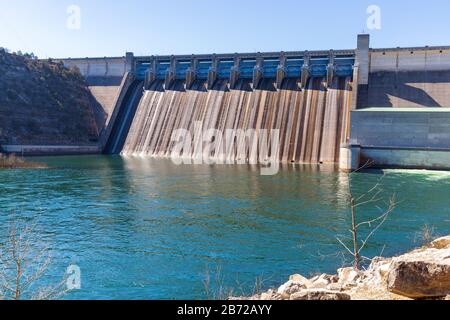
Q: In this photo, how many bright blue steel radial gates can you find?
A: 10